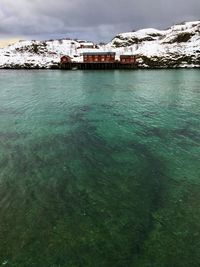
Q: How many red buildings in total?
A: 3